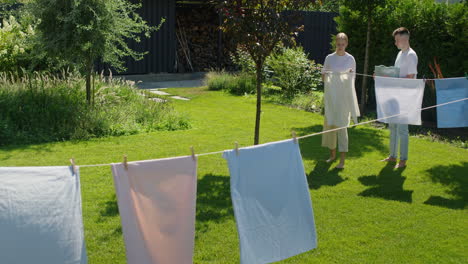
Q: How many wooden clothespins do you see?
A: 5